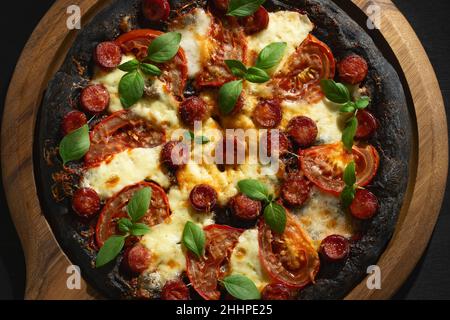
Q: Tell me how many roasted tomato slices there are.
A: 8